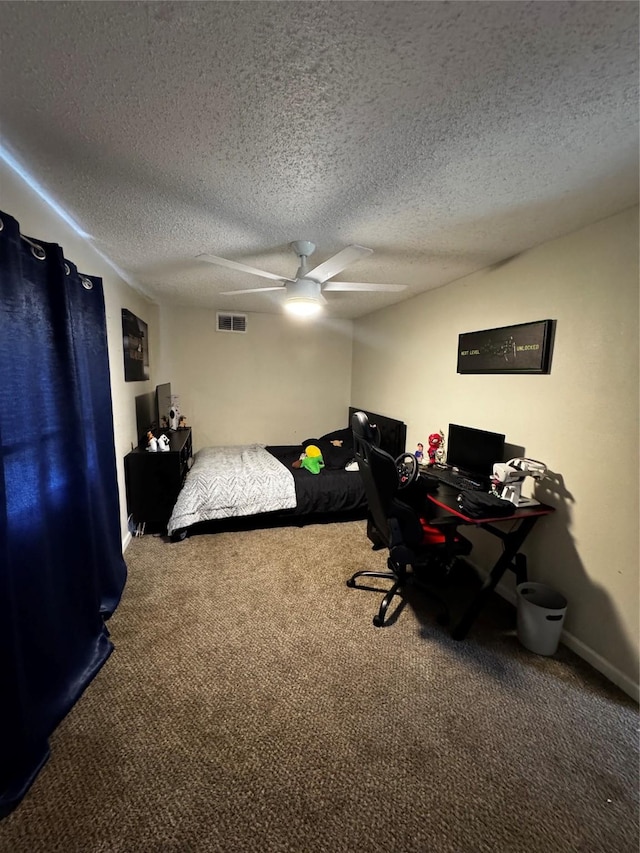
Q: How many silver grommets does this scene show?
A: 4